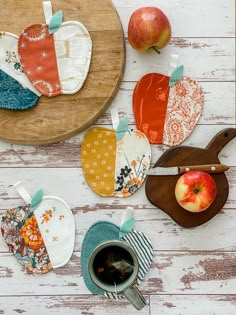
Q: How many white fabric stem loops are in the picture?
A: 5